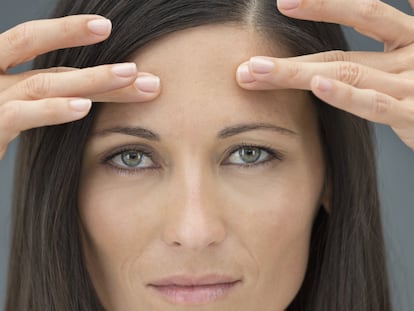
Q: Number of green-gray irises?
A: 2